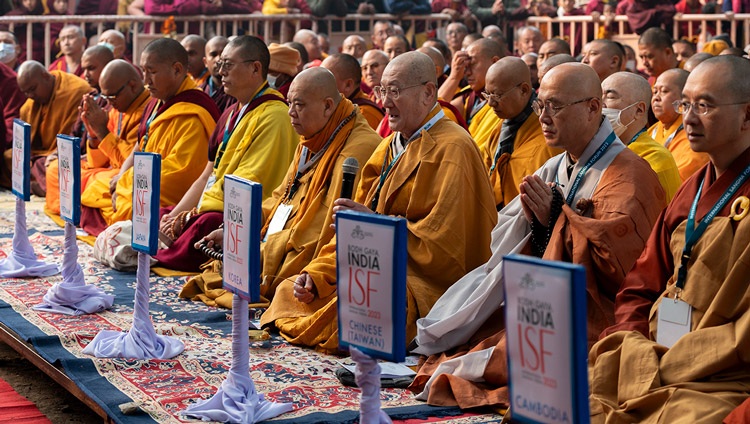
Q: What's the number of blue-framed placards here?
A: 6